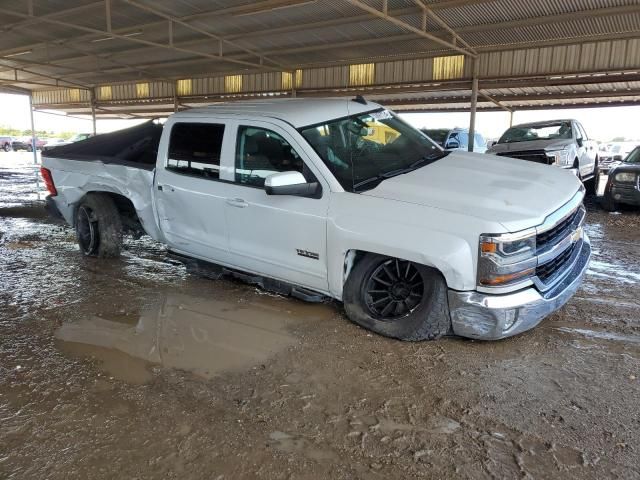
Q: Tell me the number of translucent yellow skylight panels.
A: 8